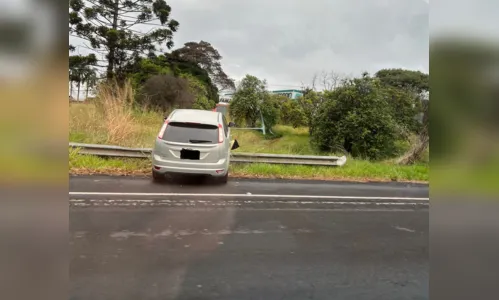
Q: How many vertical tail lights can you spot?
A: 2